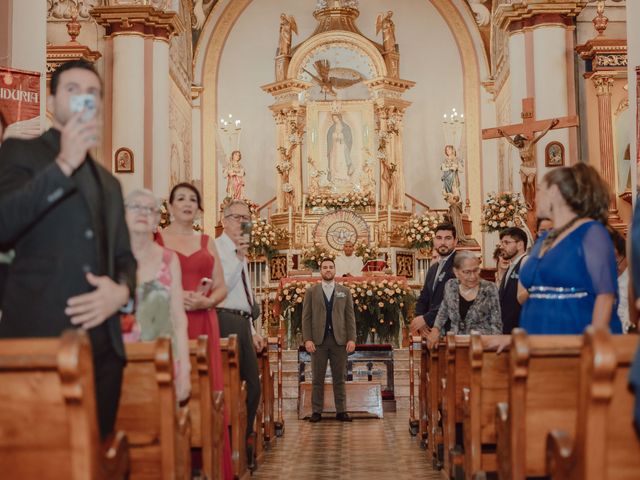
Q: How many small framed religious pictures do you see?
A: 2